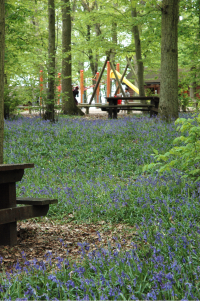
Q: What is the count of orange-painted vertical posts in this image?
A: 6